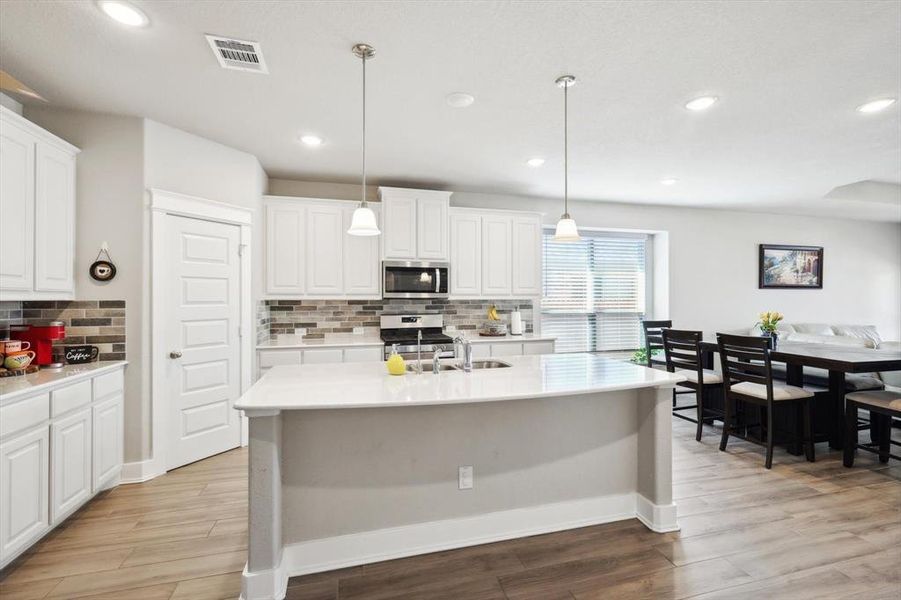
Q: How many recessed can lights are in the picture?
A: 6